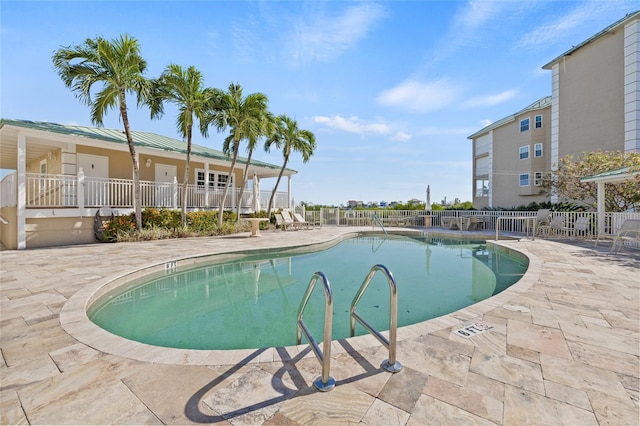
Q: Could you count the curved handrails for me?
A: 2